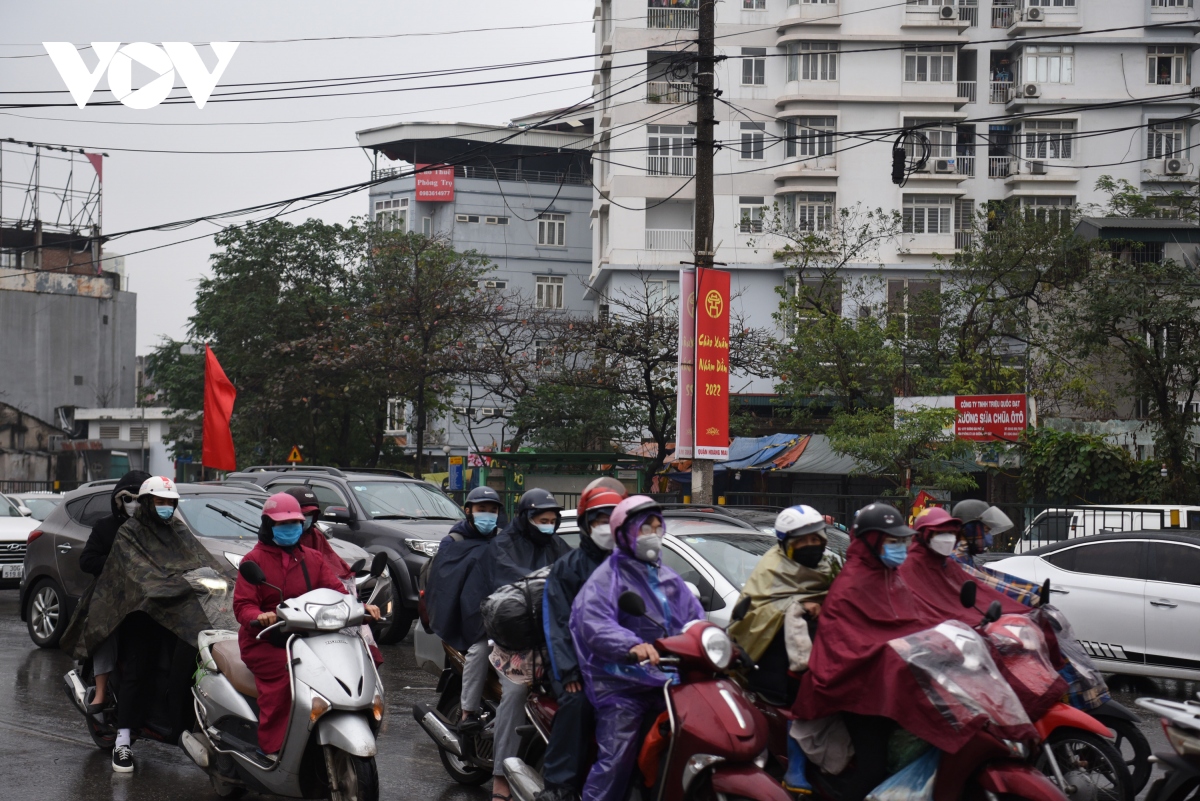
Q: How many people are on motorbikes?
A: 12